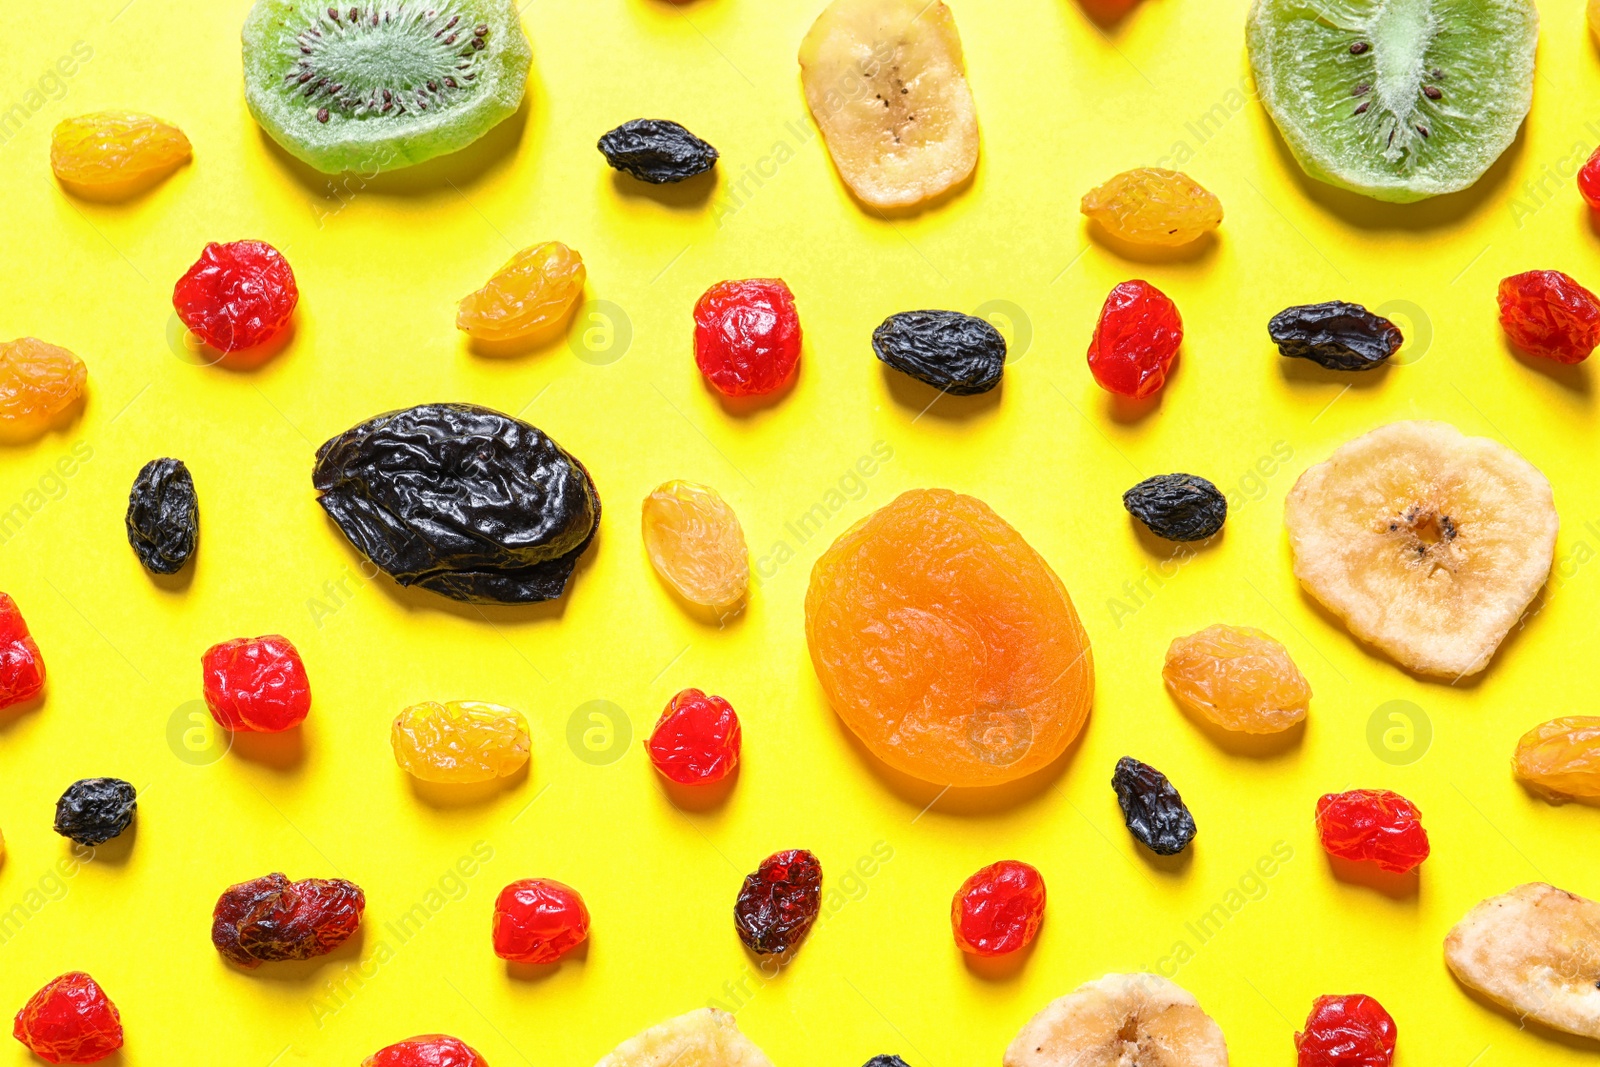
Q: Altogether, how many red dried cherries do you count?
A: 14